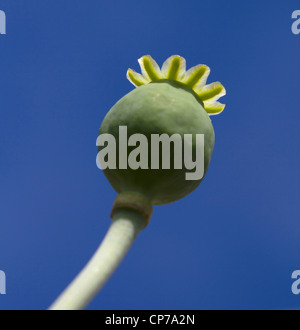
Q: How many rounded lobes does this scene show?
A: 6